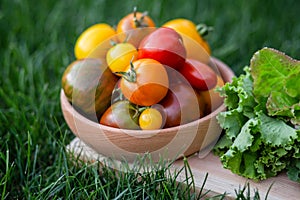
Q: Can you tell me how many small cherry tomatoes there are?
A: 2